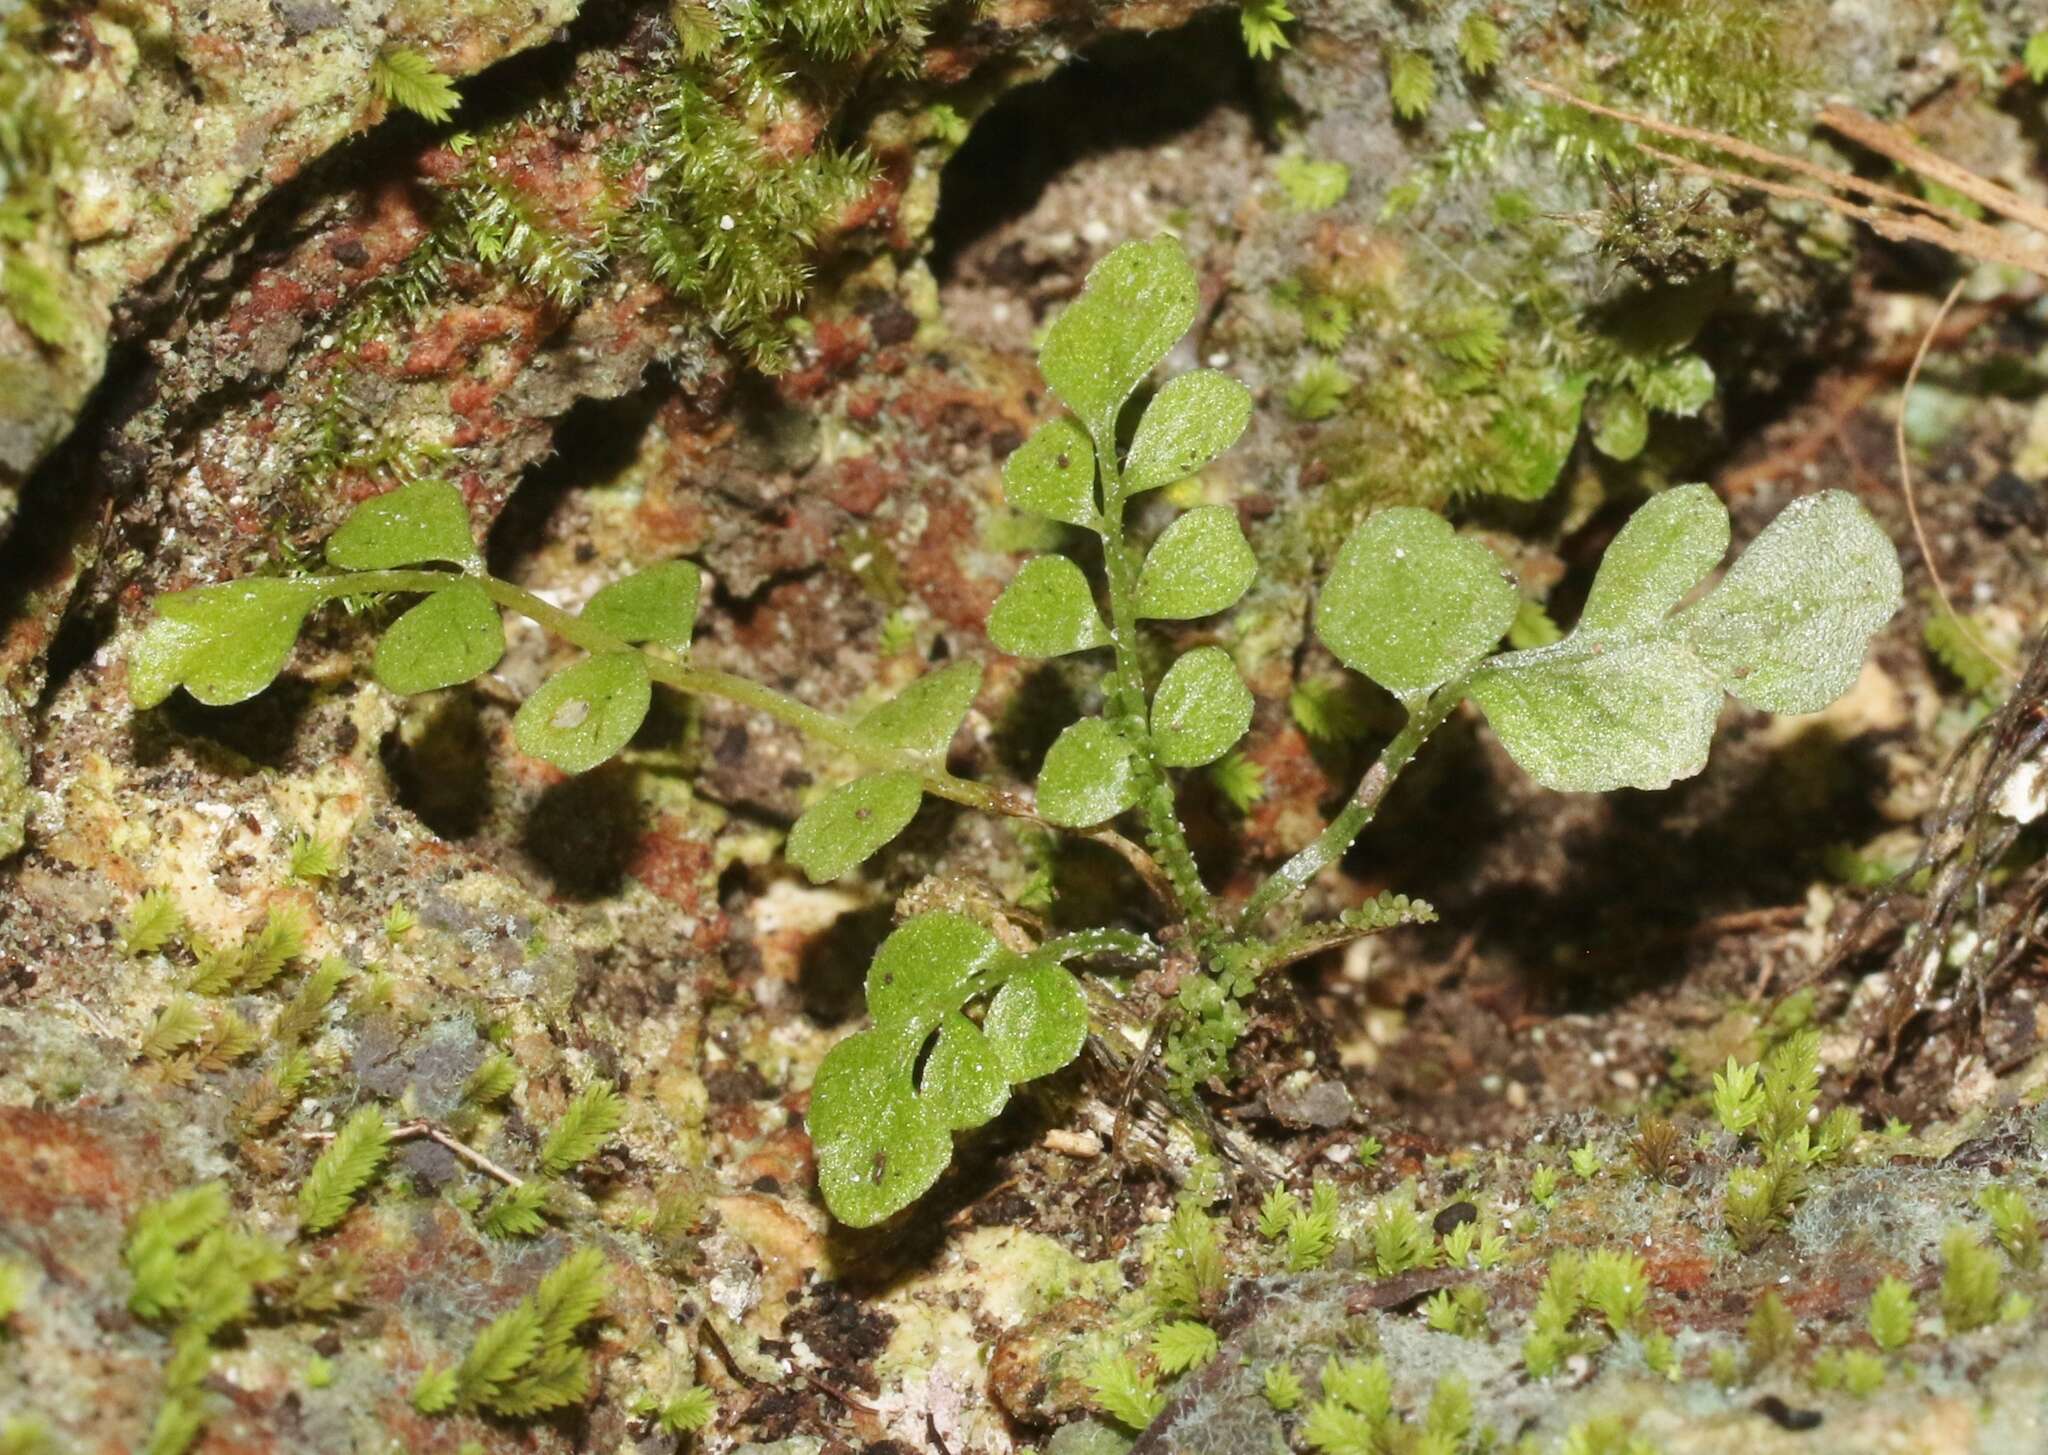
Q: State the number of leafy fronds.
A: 4